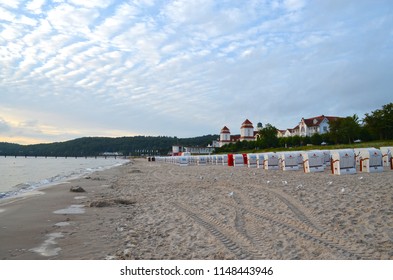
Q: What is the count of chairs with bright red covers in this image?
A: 2